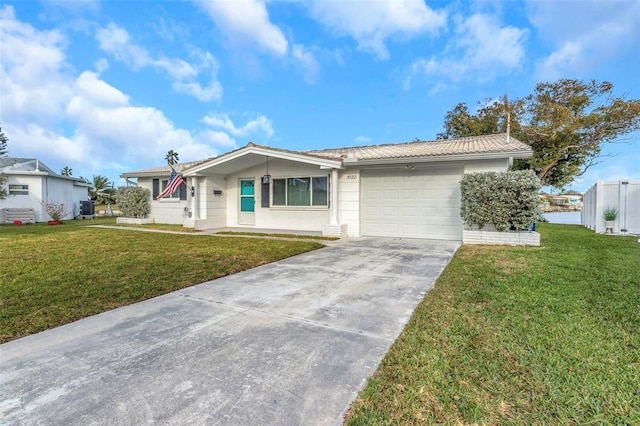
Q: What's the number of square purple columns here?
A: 0